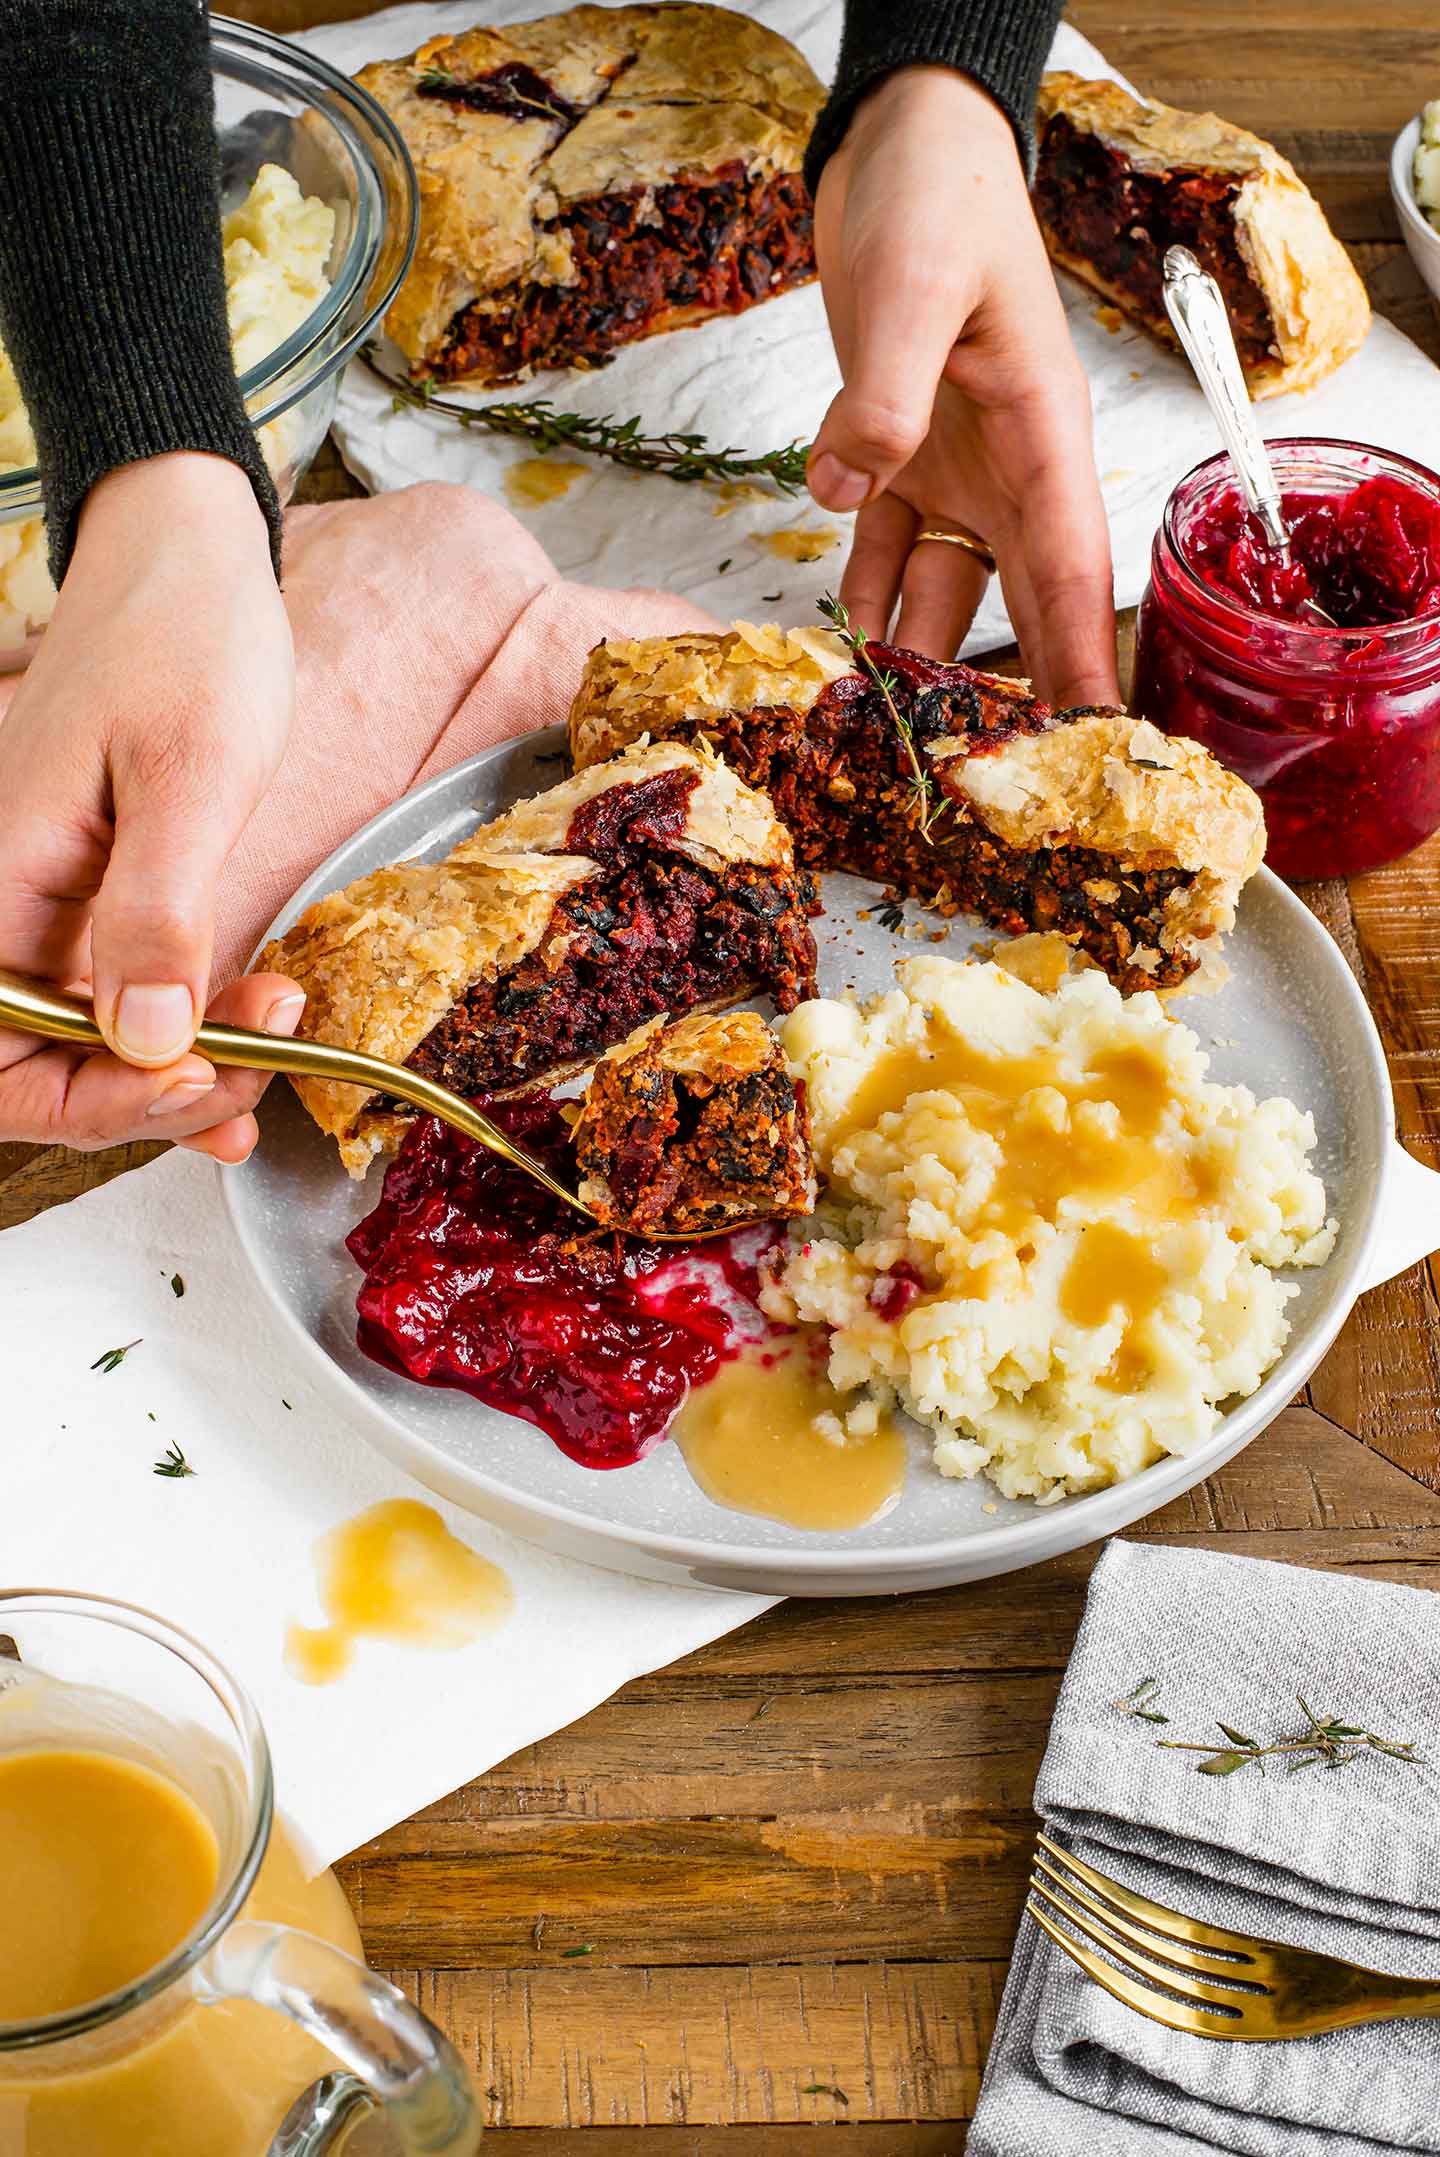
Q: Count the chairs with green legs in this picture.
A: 0